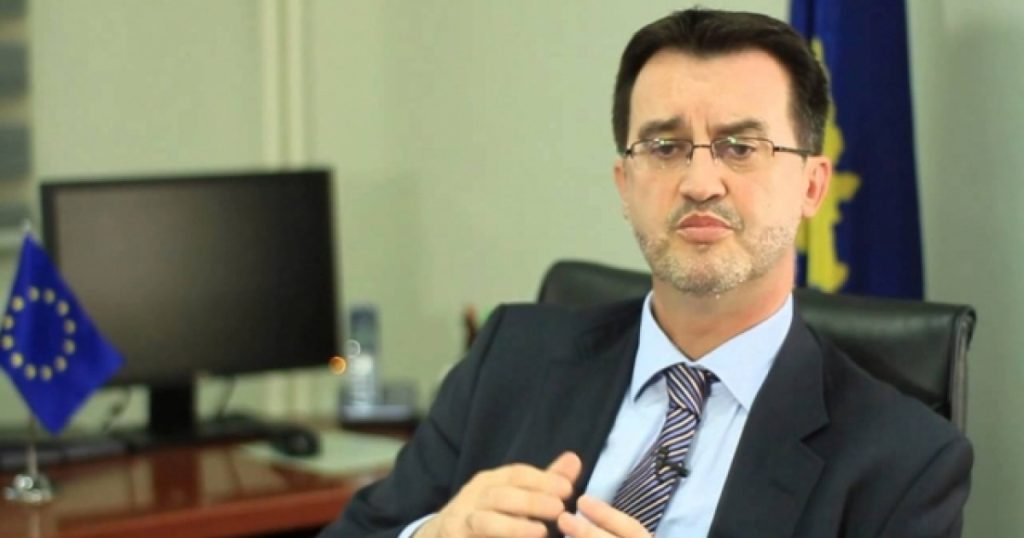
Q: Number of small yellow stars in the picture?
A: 12